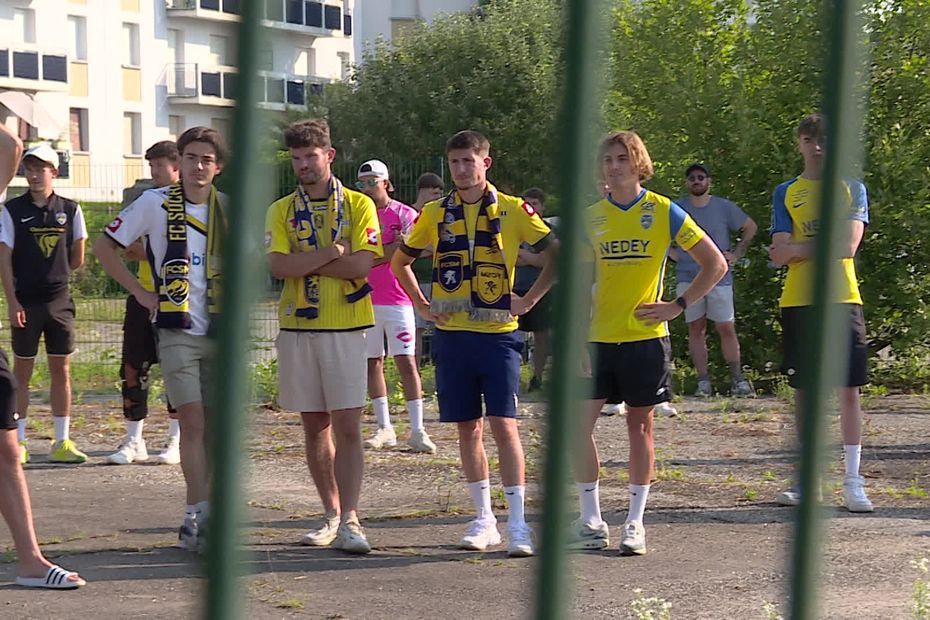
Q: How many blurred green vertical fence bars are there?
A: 3